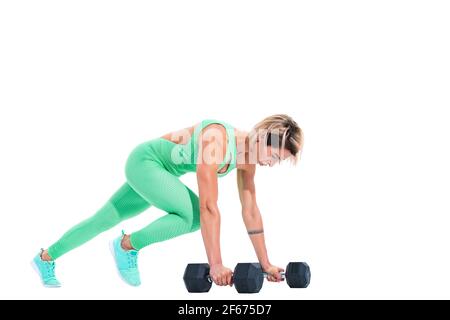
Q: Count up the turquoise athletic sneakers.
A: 2